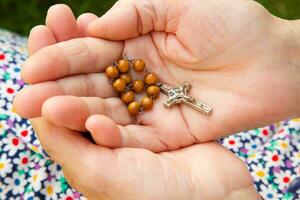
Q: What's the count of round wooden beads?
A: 11